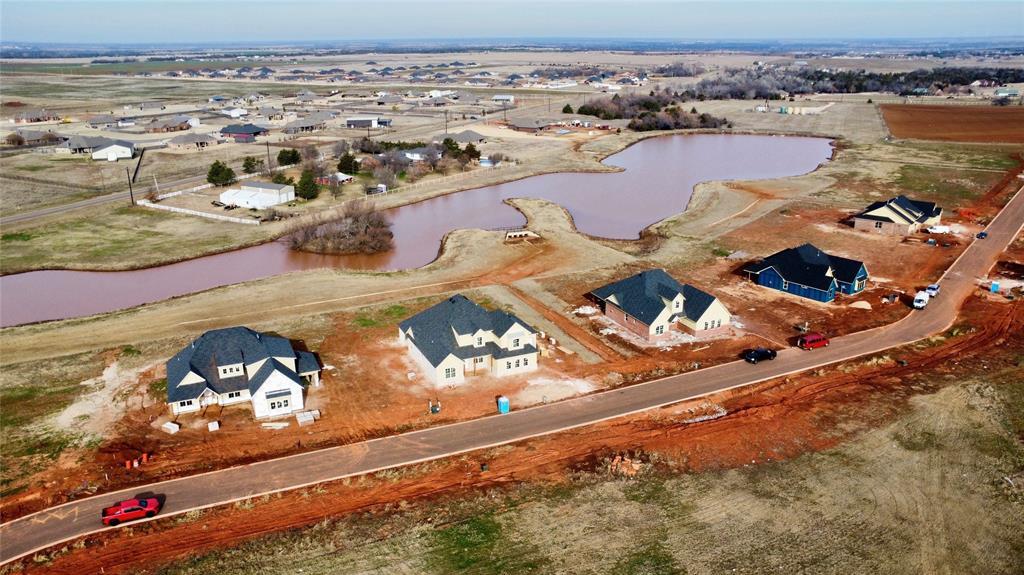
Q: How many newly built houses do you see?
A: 5